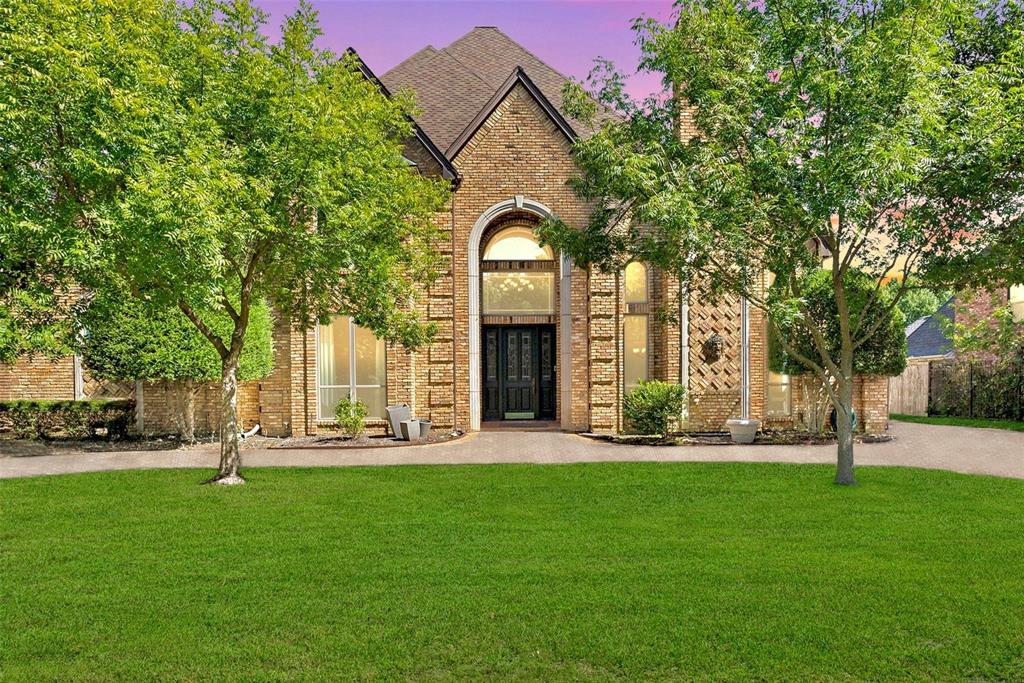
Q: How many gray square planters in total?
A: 2